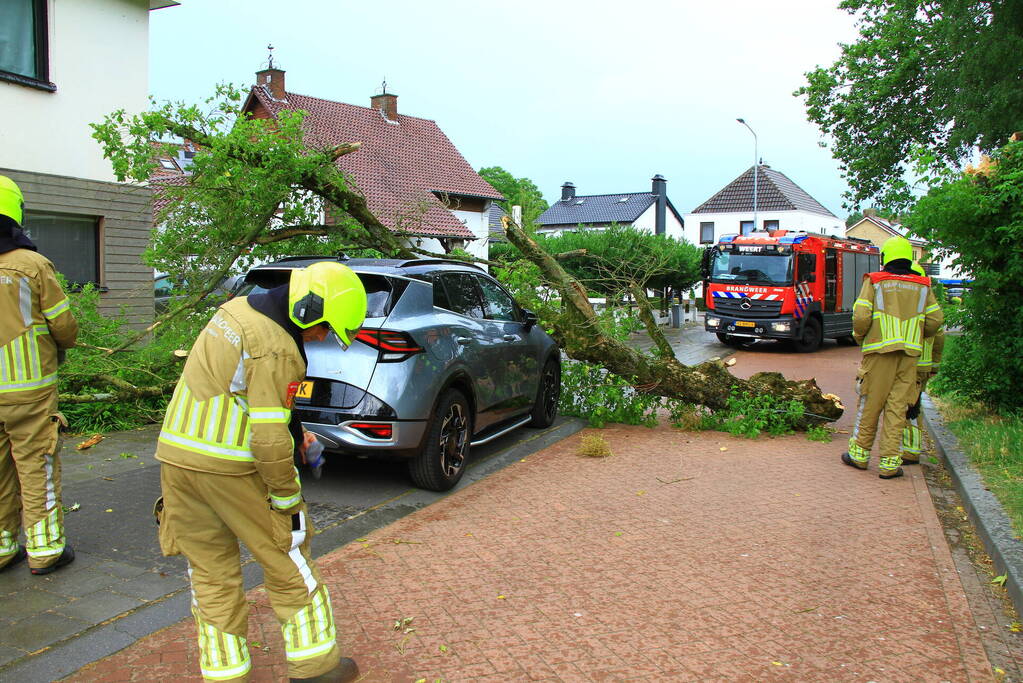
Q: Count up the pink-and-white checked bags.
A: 0